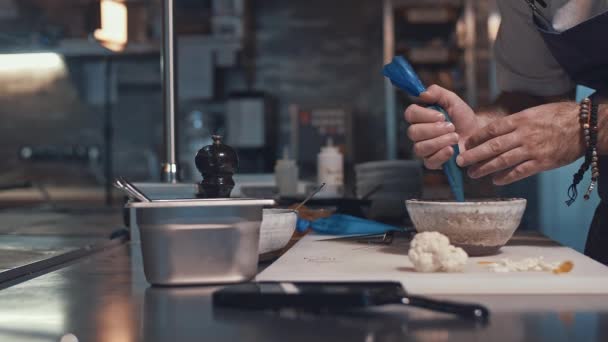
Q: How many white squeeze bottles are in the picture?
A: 2